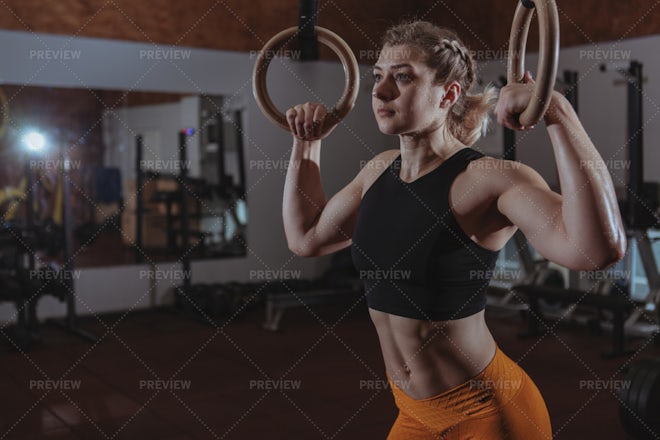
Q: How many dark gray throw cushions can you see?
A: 0